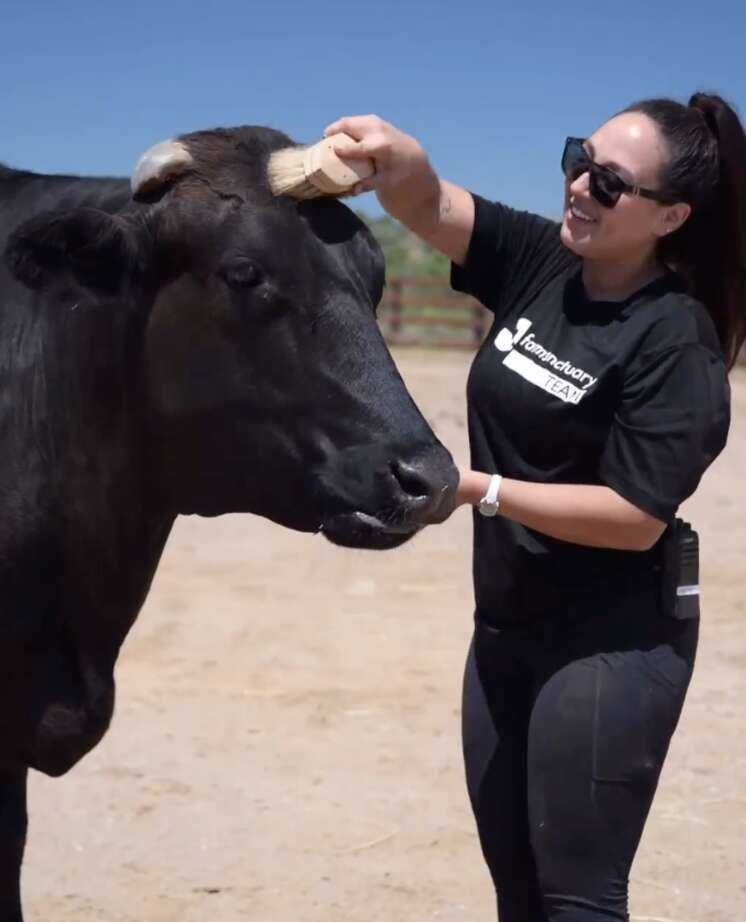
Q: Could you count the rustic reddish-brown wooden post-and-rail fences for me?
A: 1